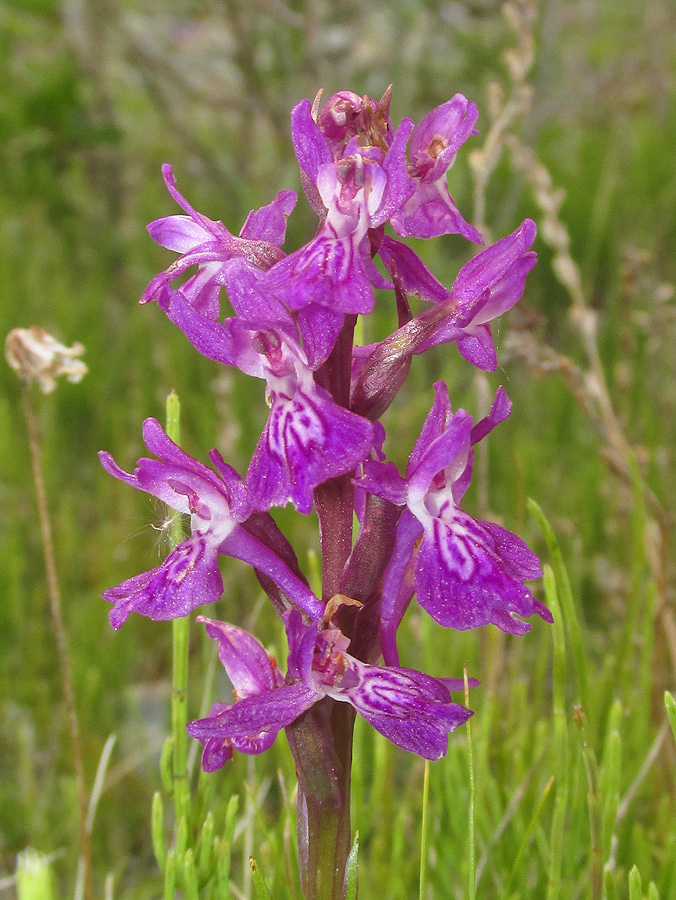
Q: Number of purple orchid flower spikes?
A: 1